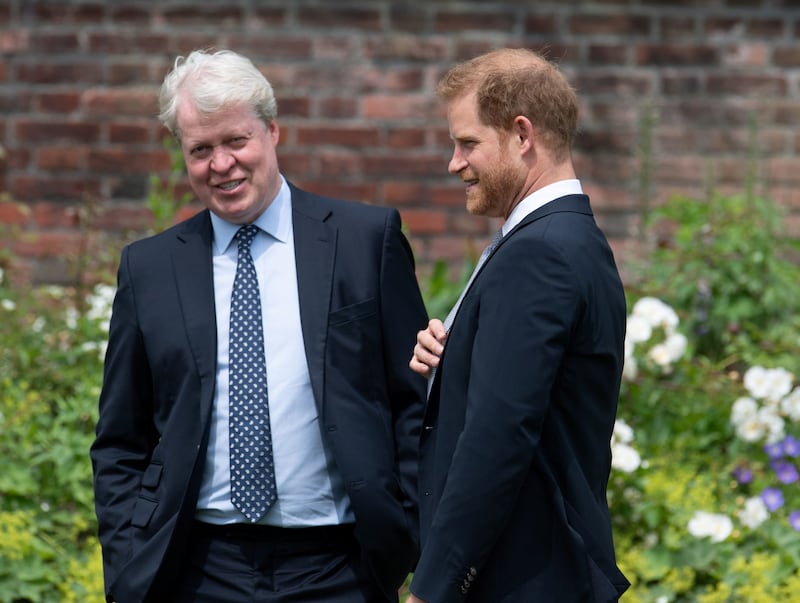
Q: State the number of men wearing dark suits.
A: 2